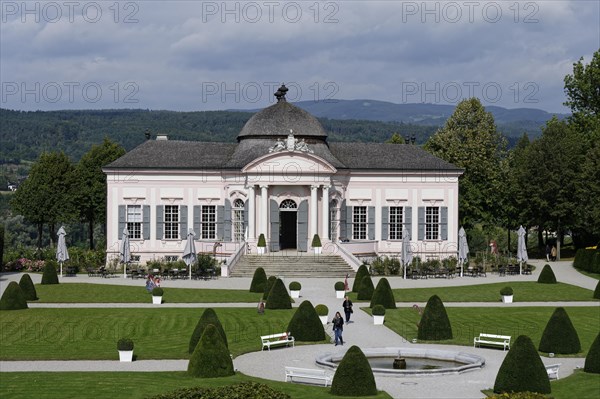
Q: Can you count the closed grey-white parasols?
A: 6